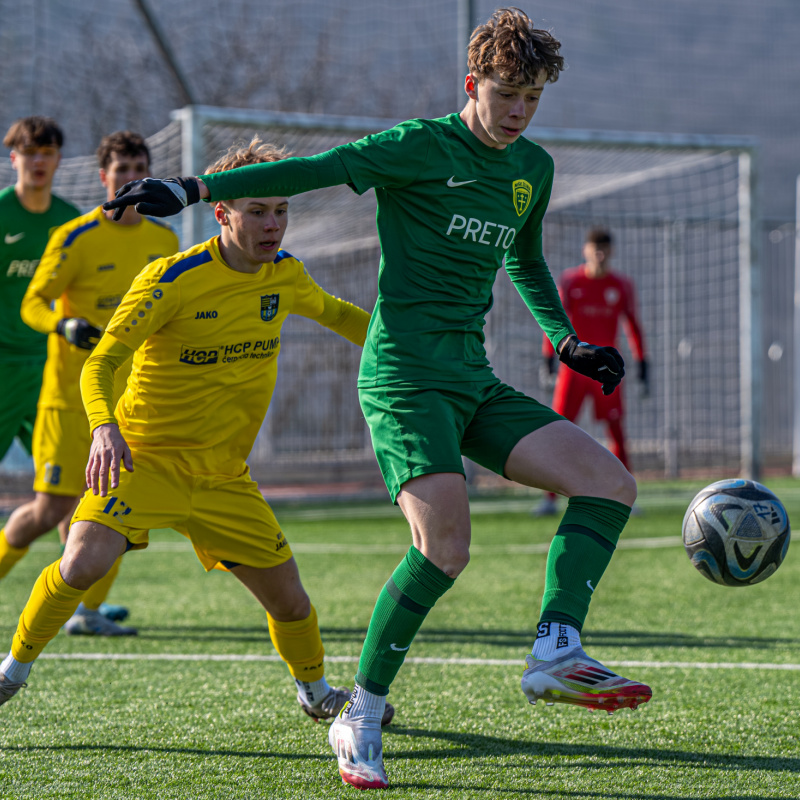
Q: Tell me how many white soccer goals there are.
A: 1